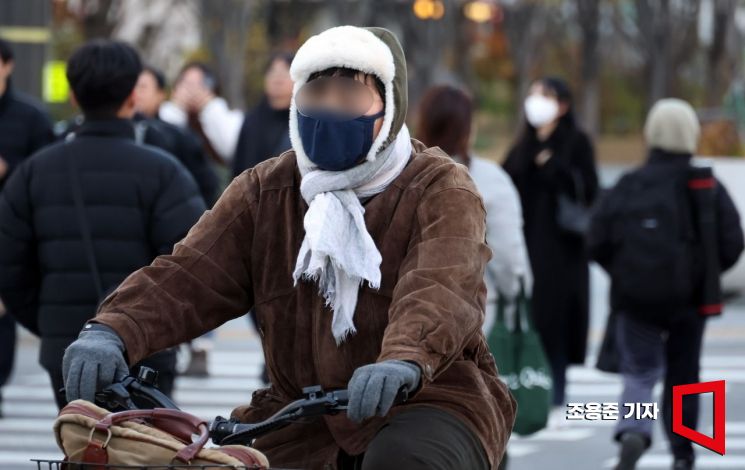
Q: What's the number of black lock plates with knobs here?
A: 0